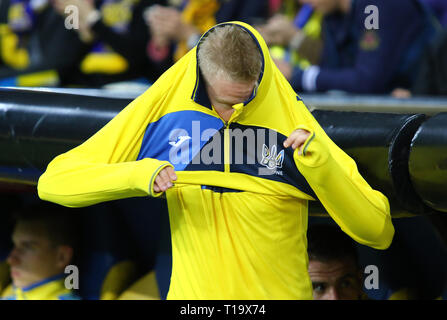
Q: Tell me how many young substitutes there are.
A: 2